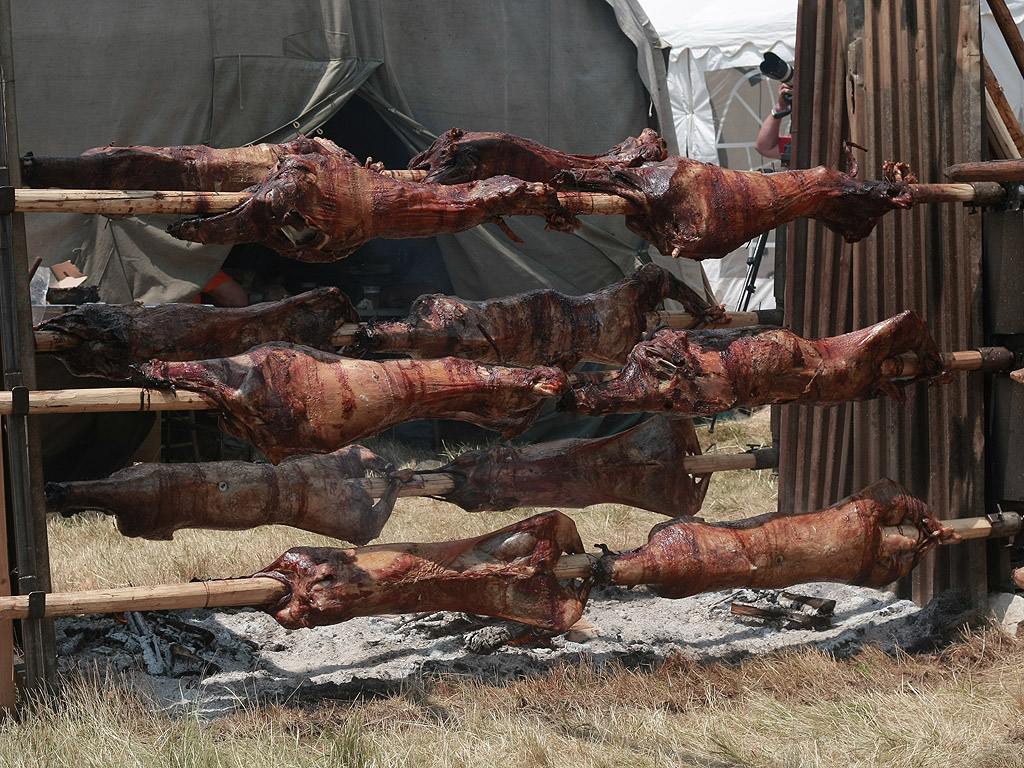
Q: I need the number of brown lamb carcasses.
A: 12